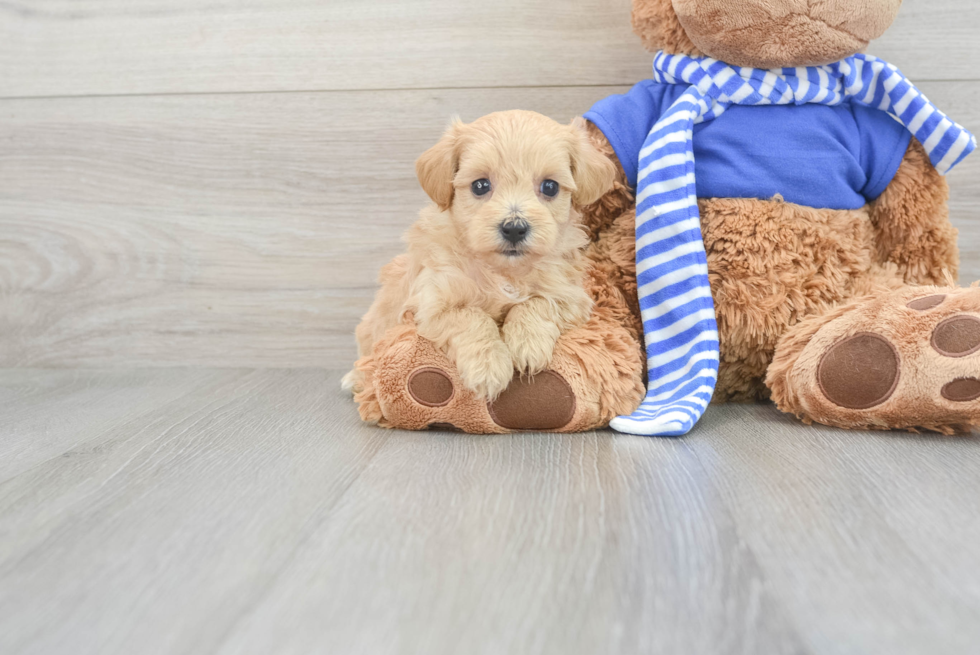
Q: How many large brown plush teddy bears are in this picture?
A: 1